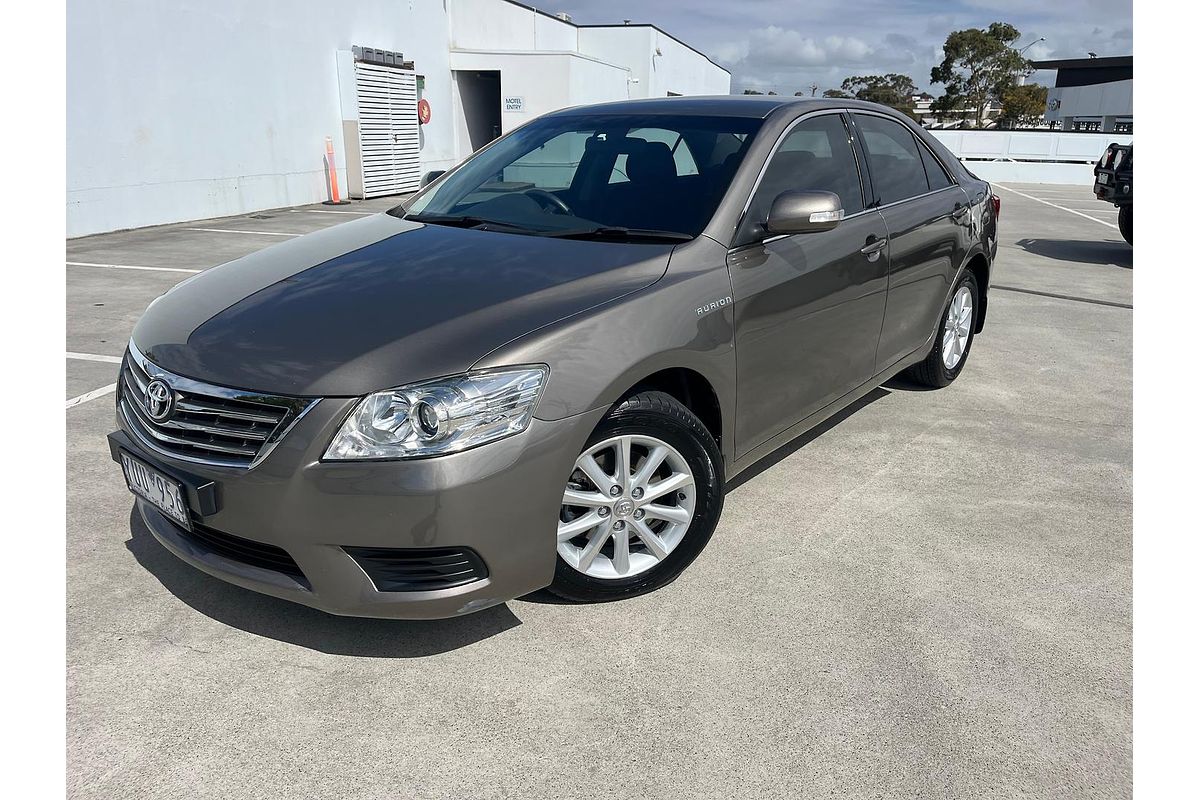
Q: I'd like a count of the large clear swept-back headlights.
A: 1